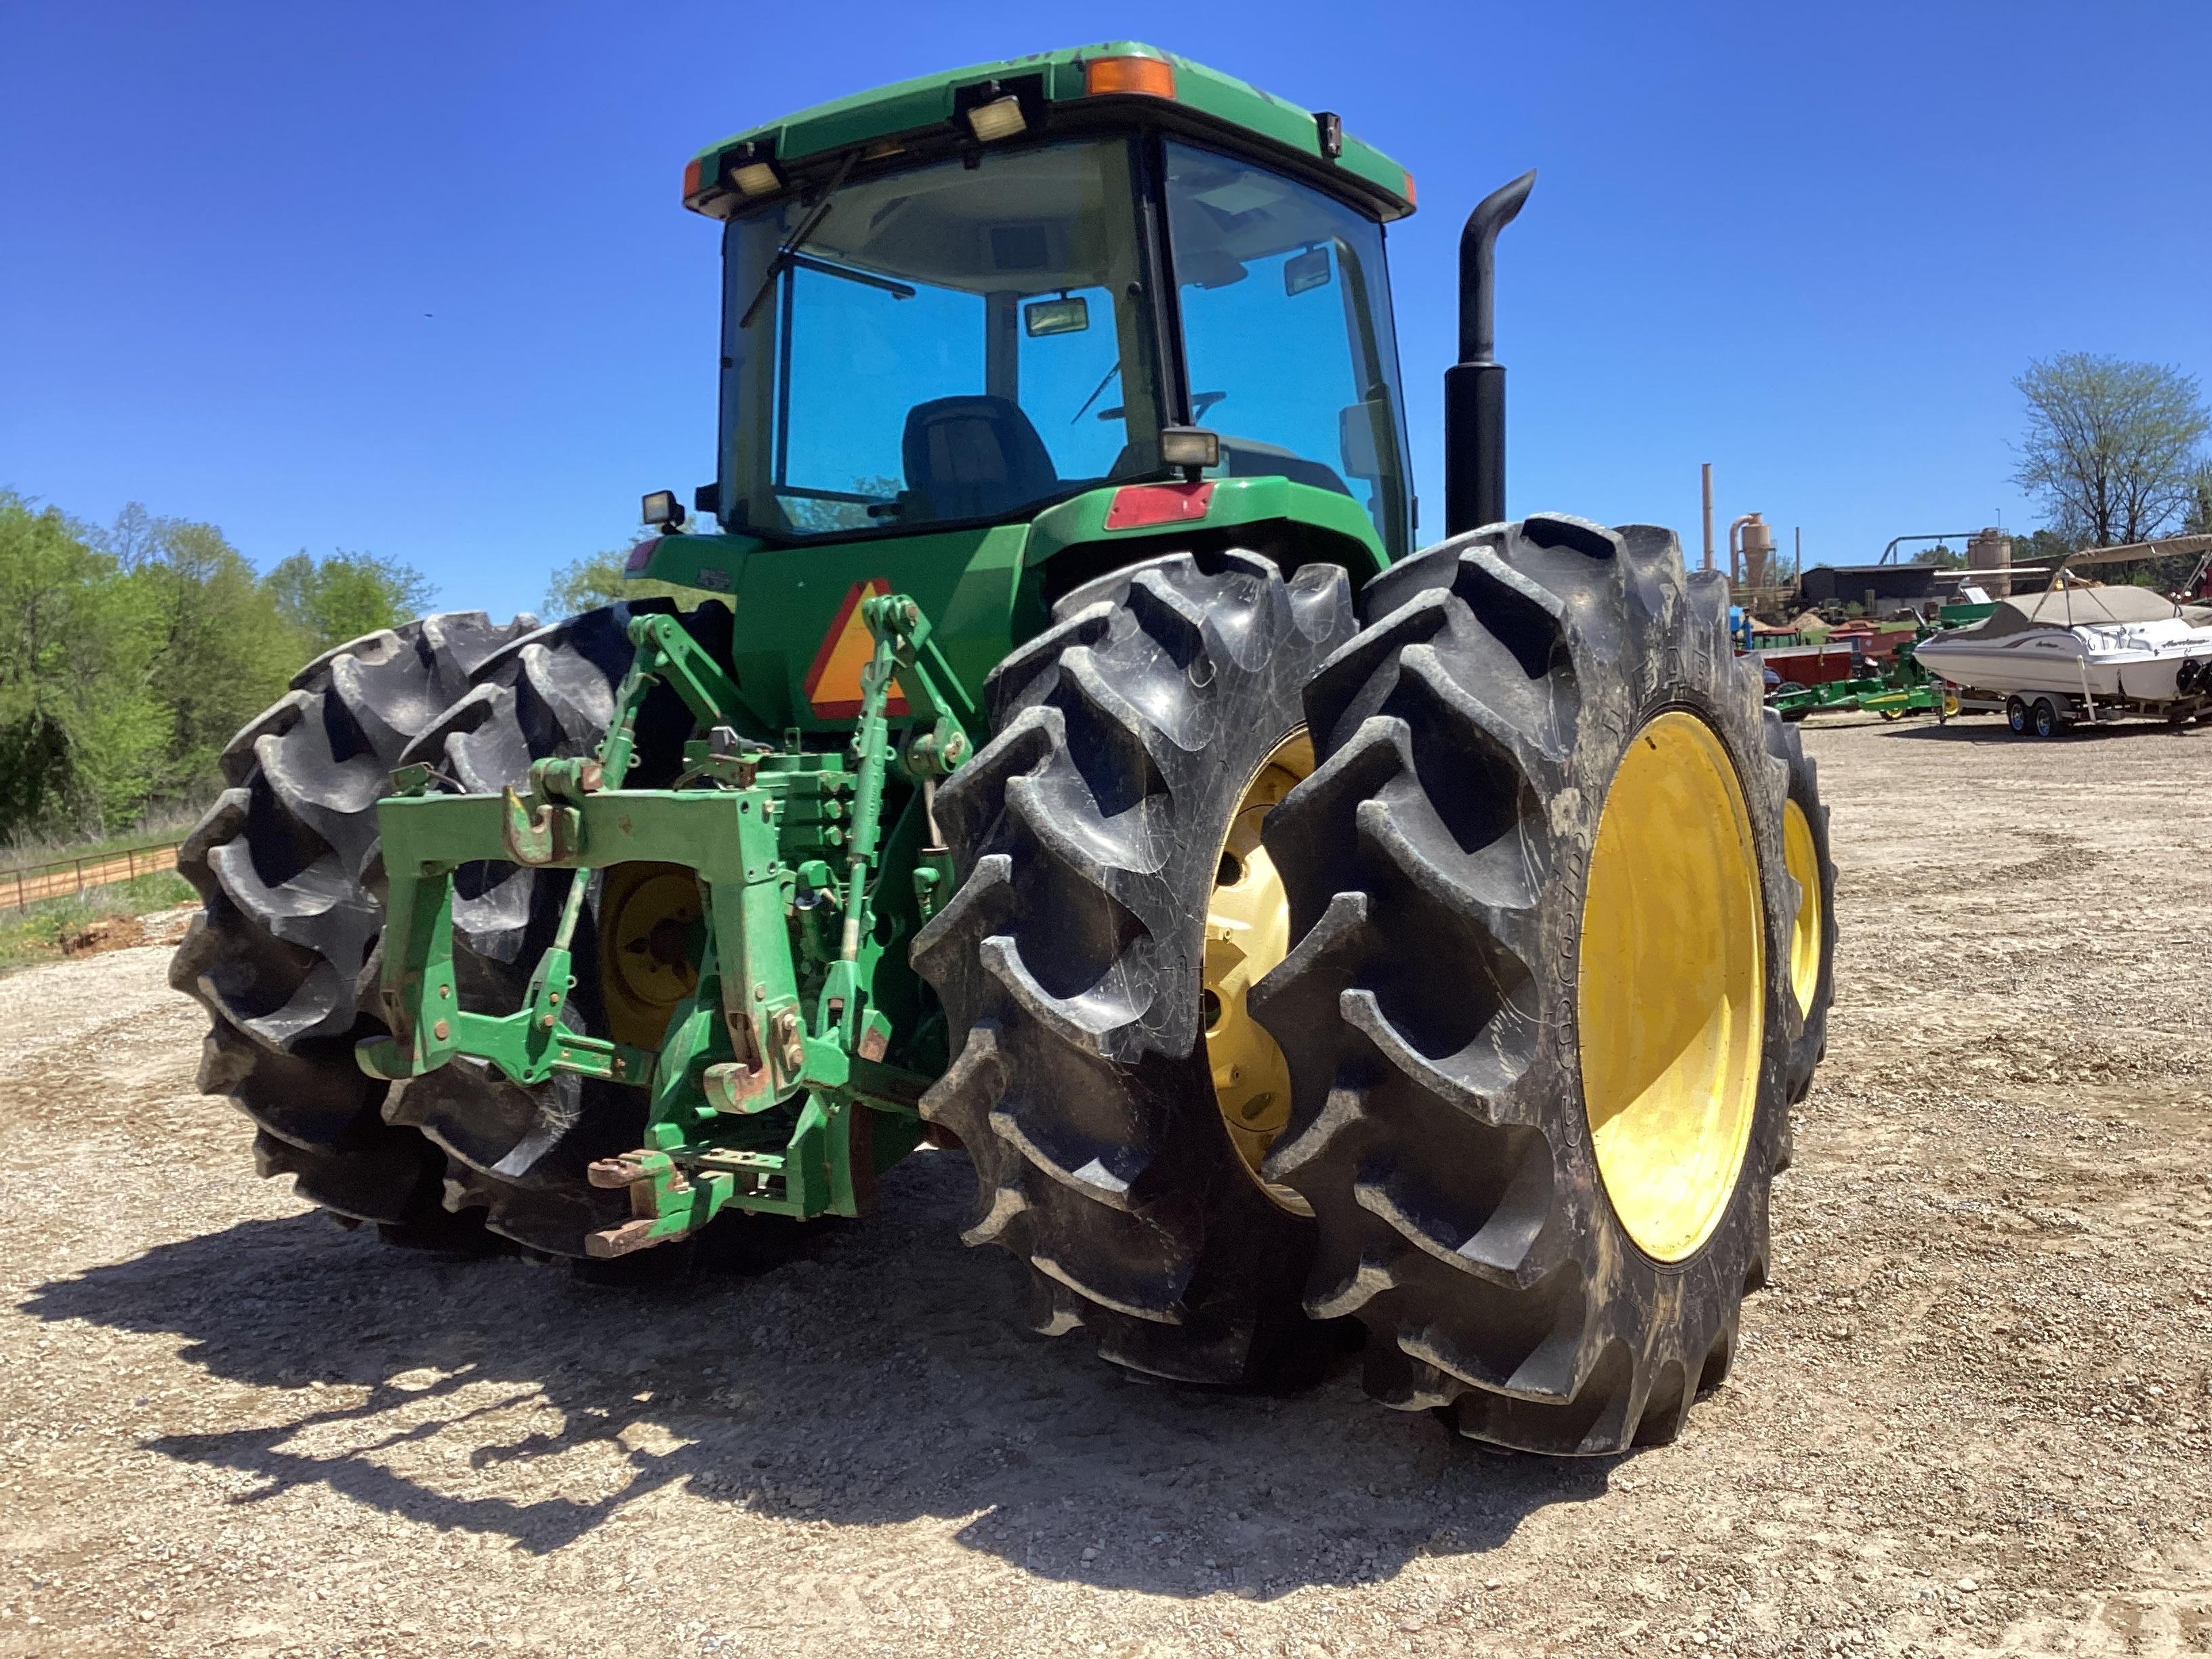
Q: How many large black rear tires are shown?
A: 4